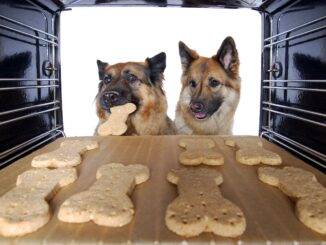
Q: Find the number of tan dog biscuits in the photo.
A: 8